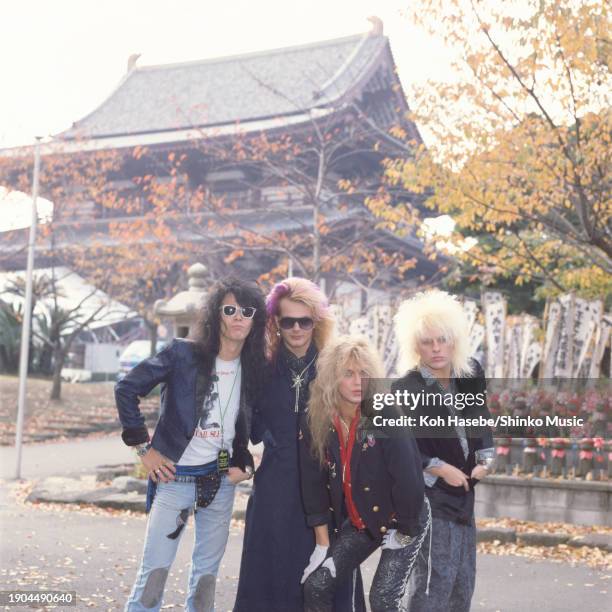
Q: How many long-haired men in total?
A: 4